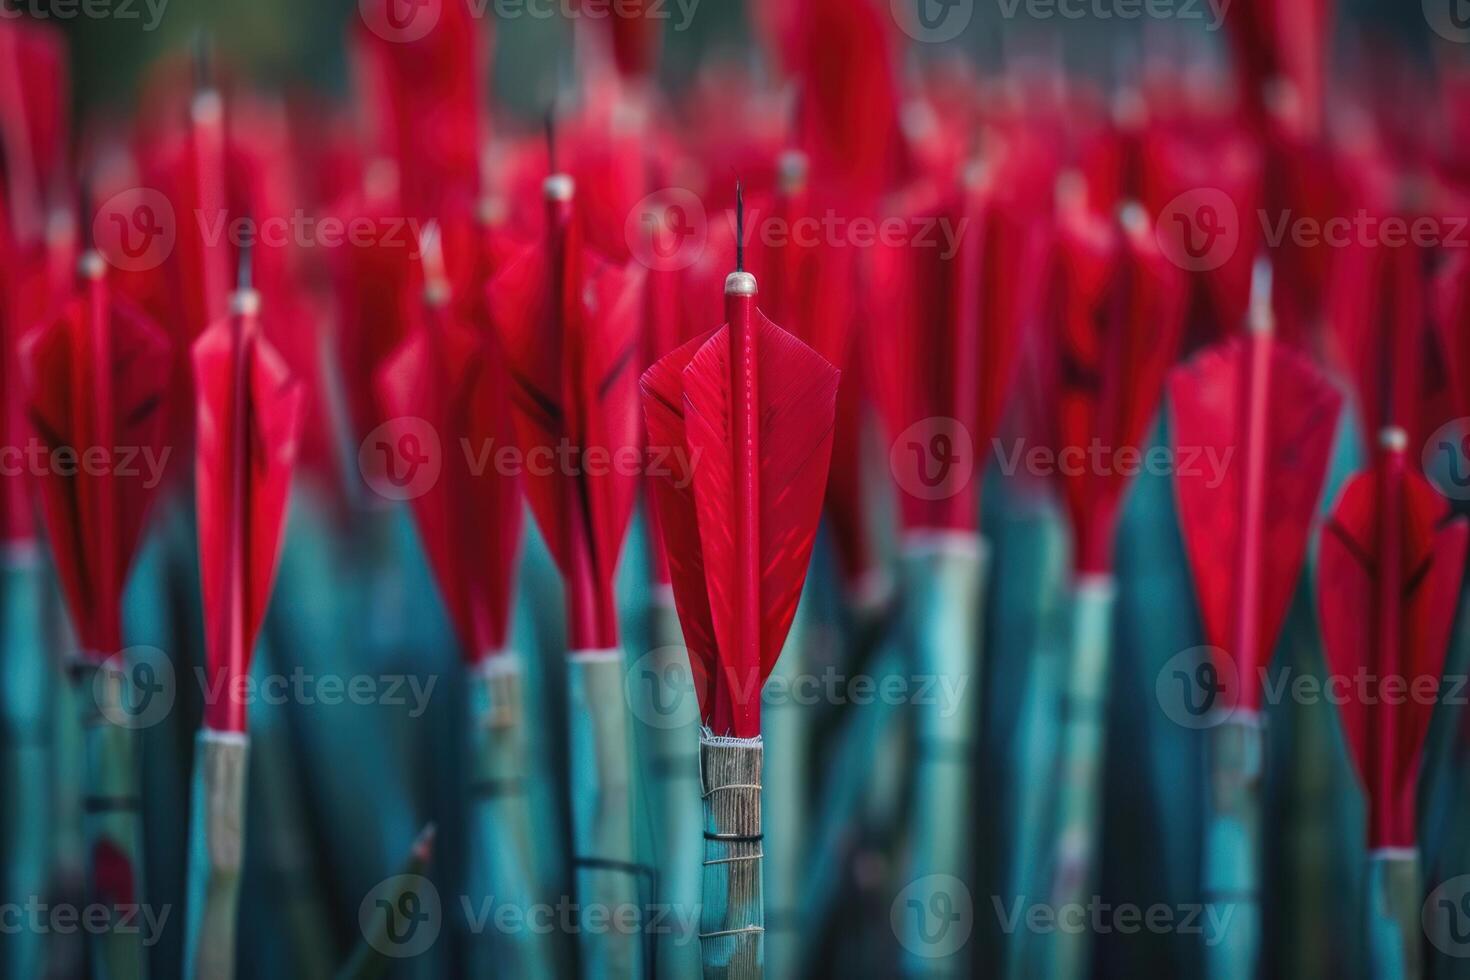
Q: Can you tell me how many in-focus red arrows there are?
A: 1